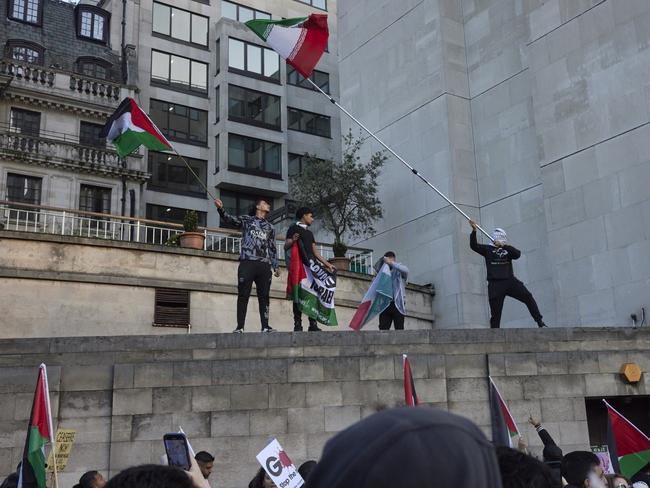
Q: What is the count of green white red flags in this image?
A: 2